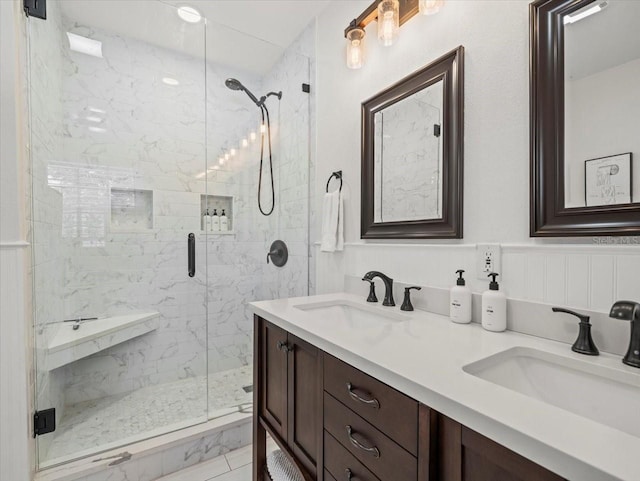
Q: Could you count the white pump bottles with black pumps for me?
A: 5